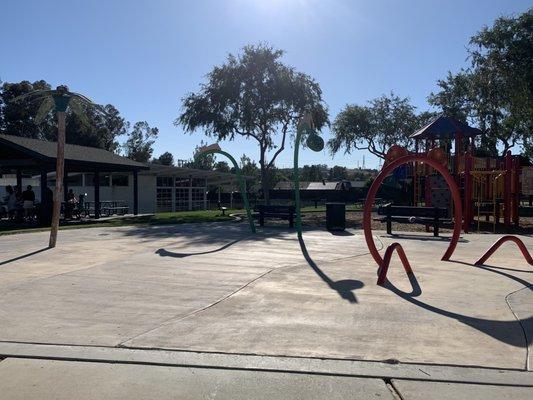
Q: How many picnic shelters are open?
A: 1